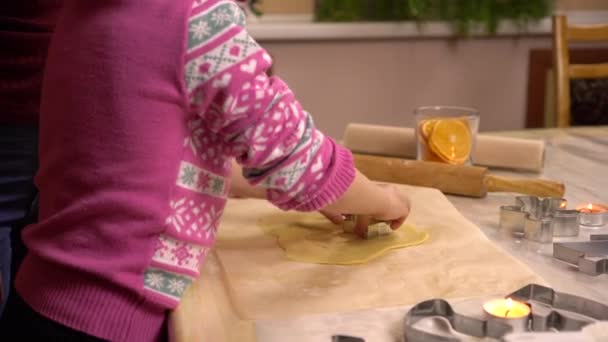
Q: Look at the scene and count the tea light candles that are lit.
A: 2